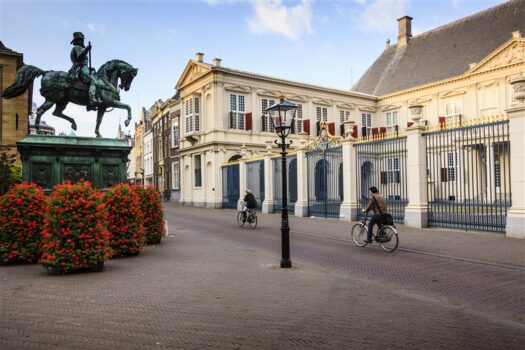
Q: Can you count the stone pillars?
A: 6